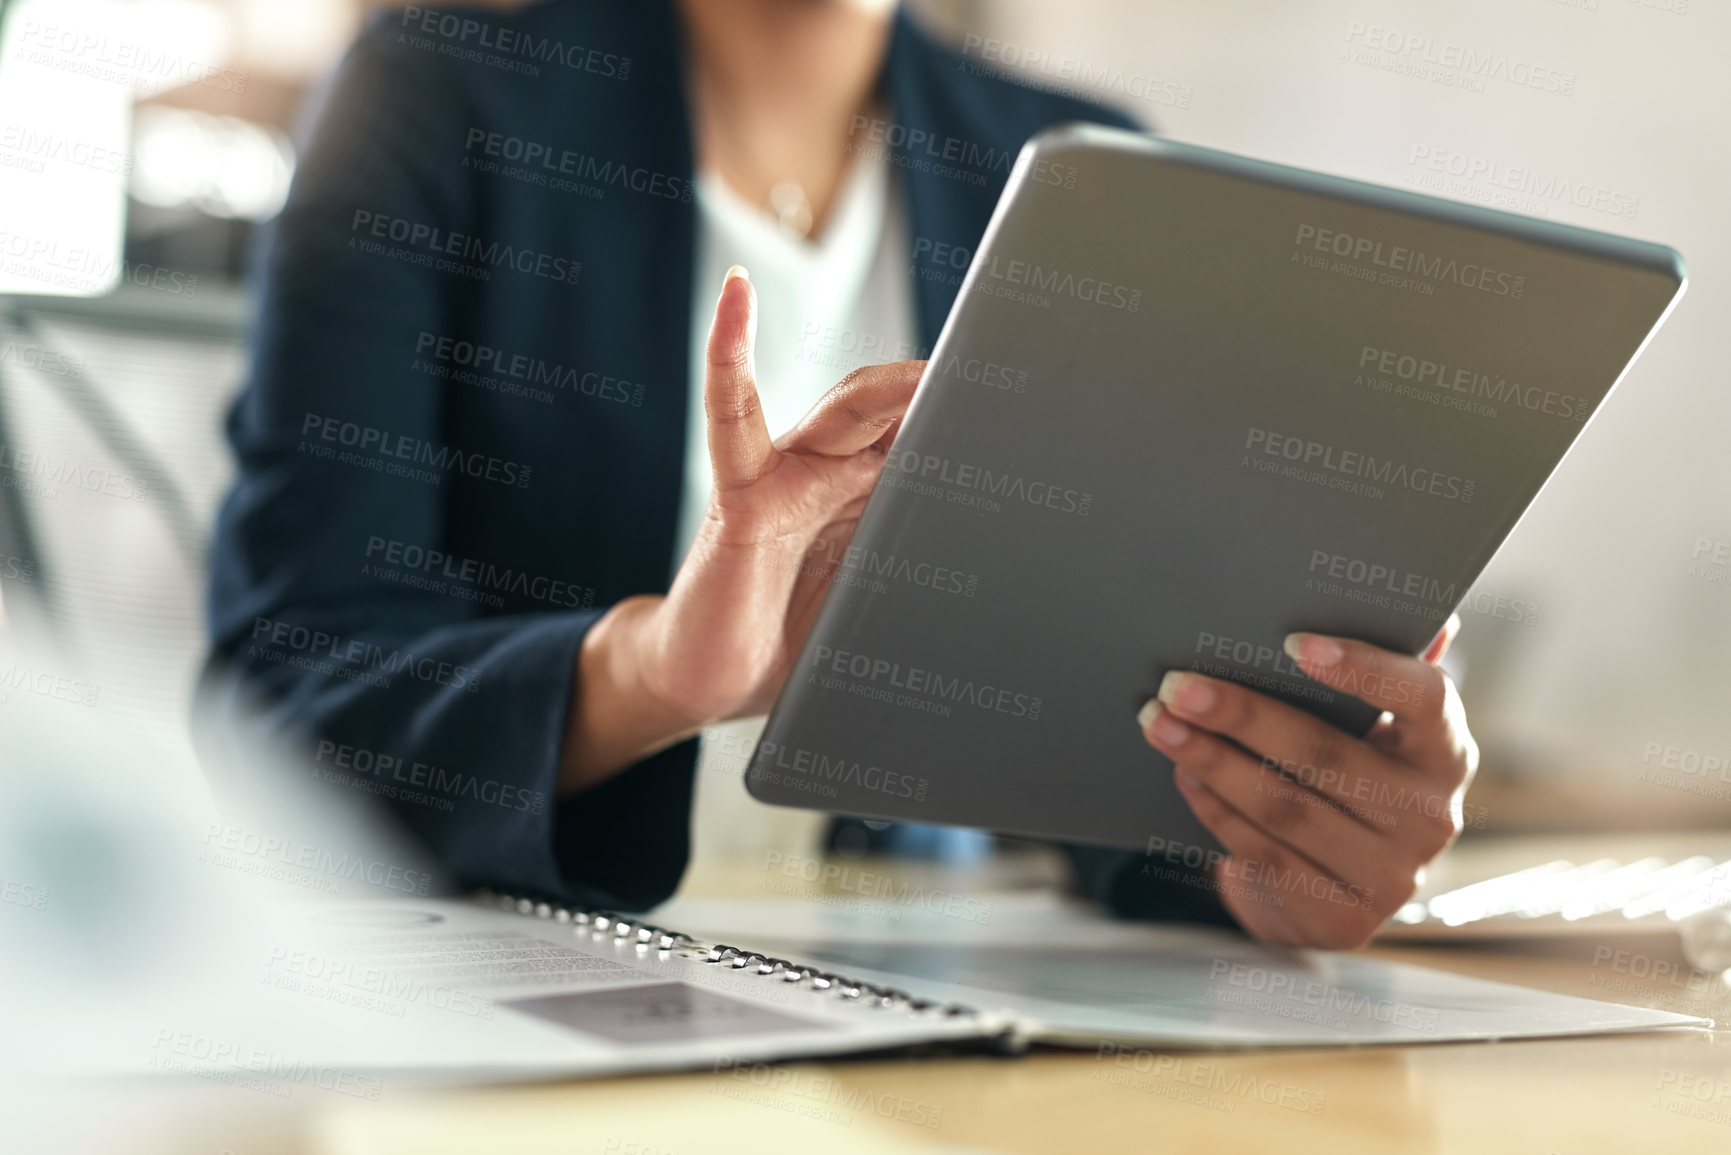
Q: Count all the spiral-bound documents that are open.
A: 1